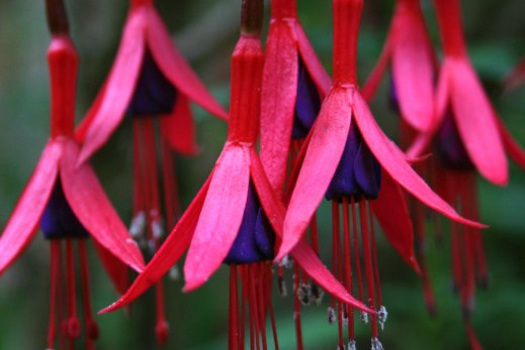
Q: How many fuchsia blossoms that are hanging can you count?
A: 7